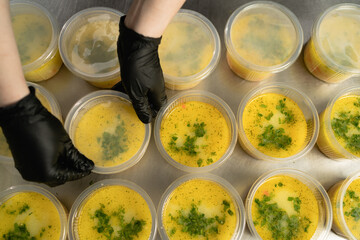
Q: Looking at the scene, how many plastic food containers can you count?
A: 15